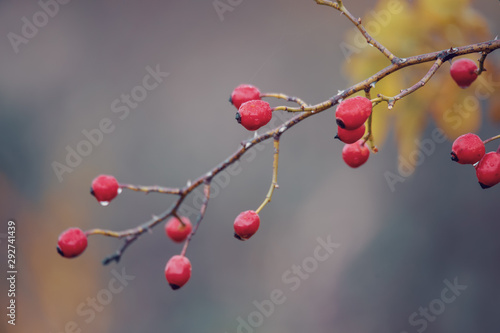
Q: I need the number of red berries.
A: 13